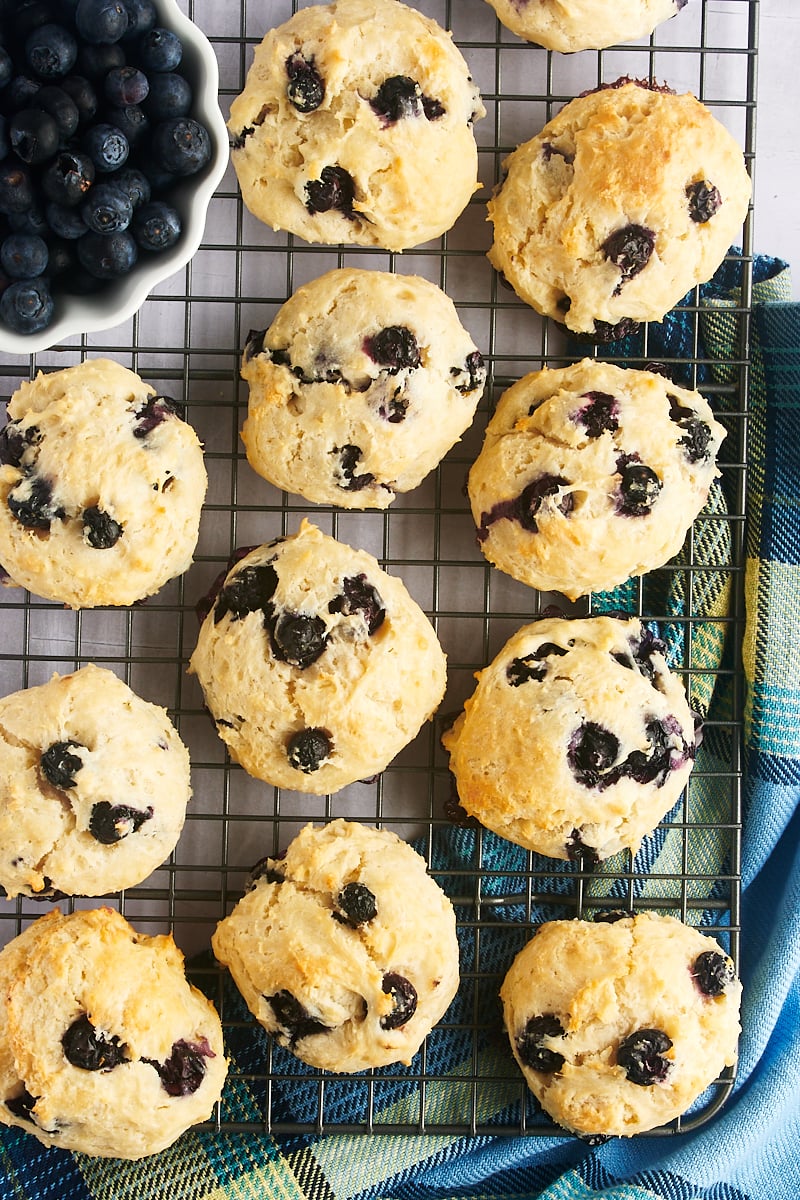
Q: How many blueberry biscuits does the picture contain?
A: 12